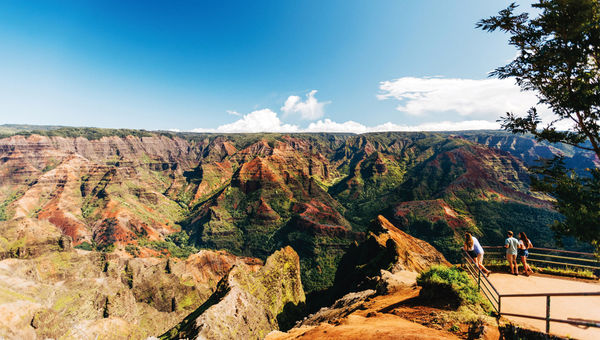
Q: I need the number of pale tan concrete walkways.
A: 1